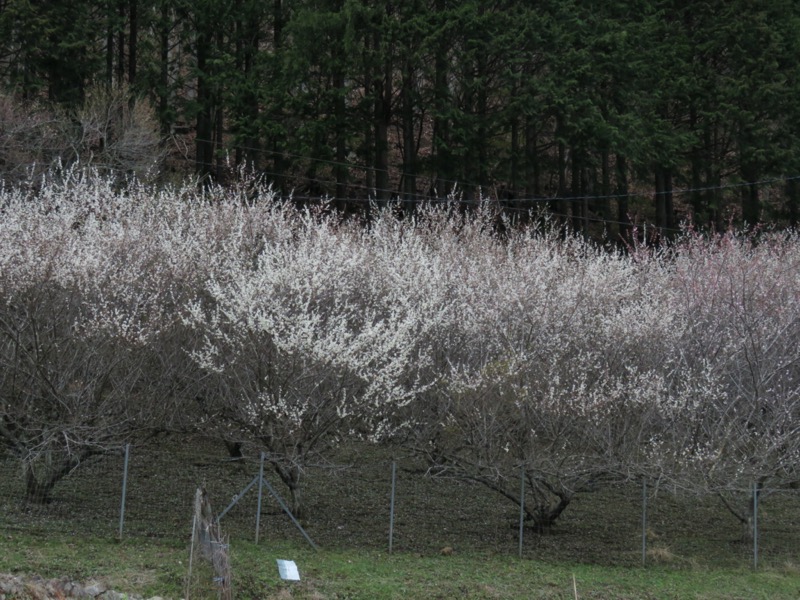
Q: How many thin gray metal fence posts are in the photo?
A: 6